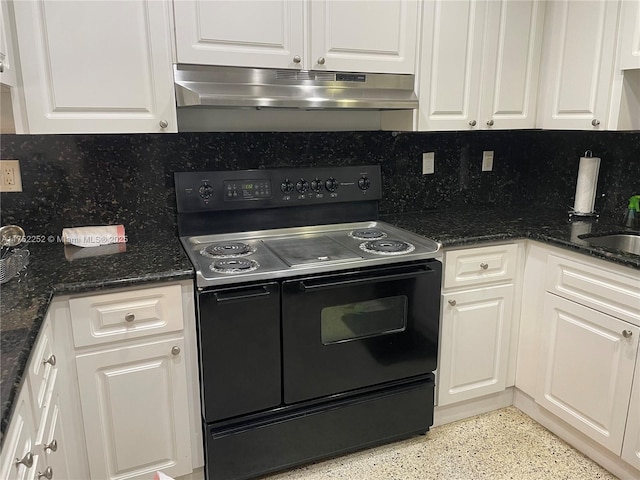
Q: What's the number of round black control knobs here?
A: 6